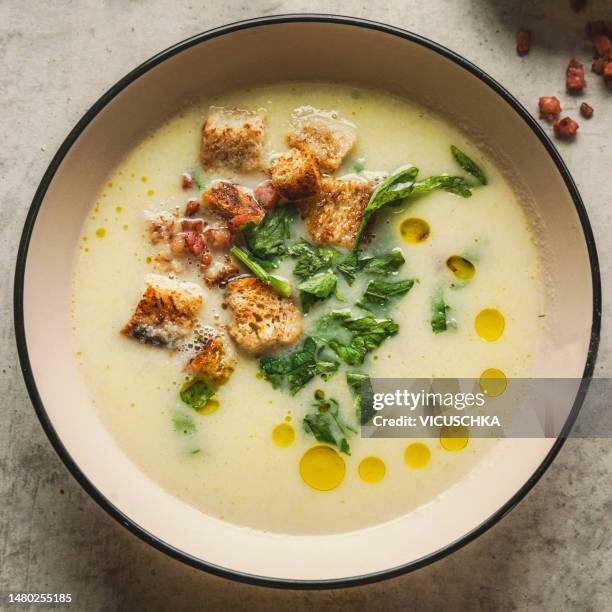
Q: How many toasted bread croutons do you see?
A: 8